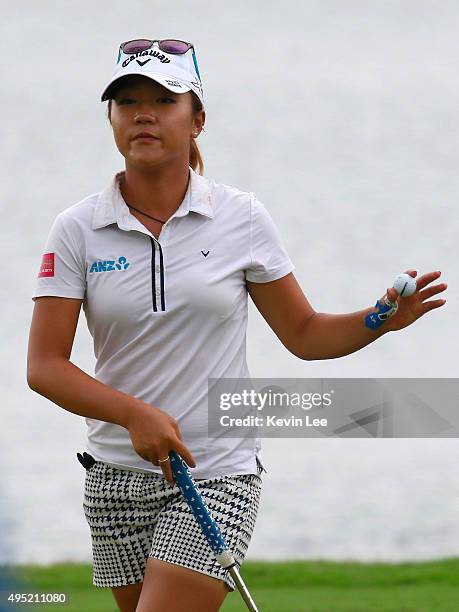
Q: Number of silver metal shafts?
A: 1